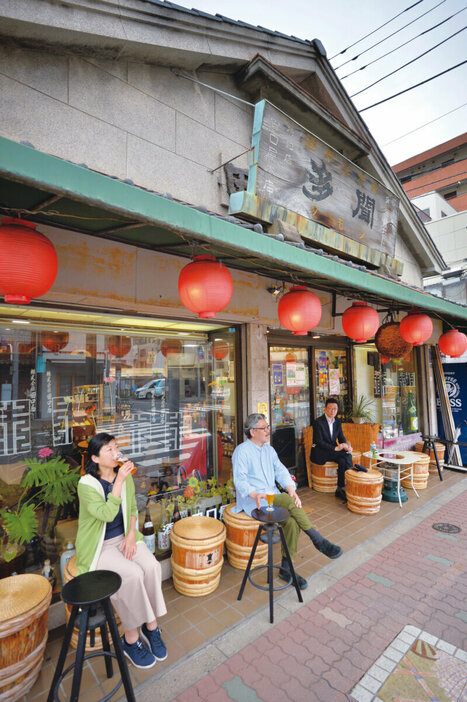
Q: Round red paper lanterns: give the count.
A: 6